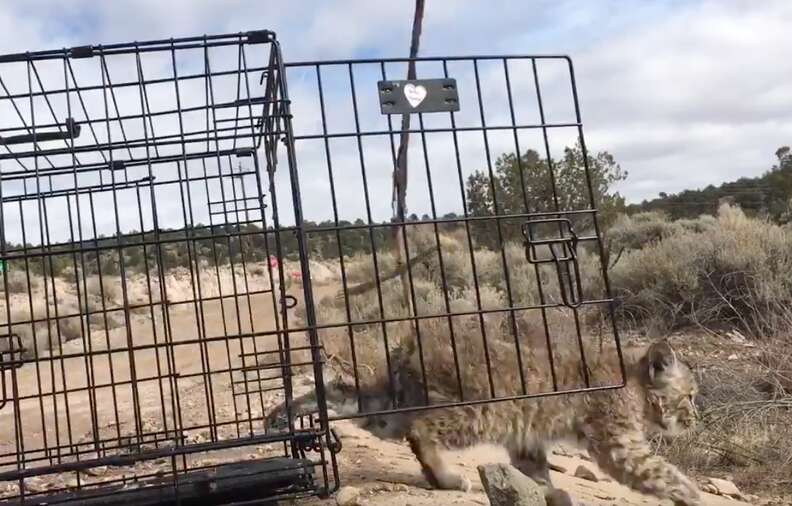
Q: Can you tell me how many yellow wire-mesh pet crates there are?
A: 0